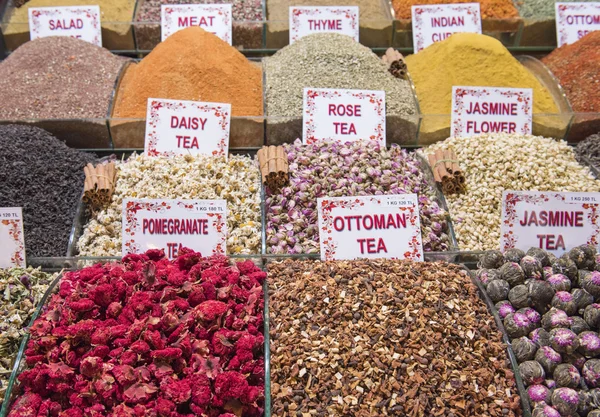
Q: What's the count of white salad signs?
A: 1